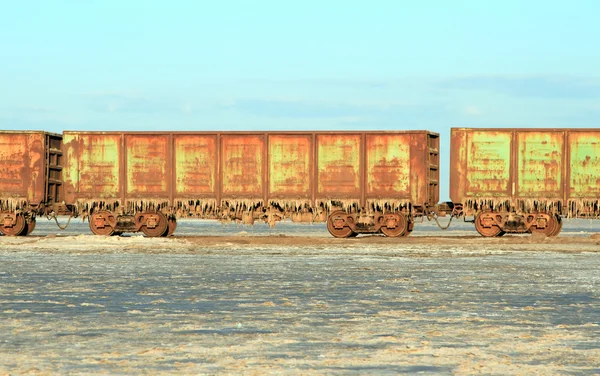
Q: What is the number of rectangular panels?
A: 11